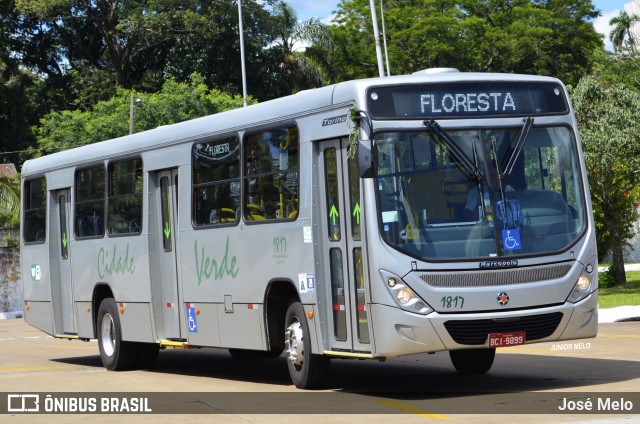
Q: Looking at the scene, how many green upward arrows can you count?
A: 2